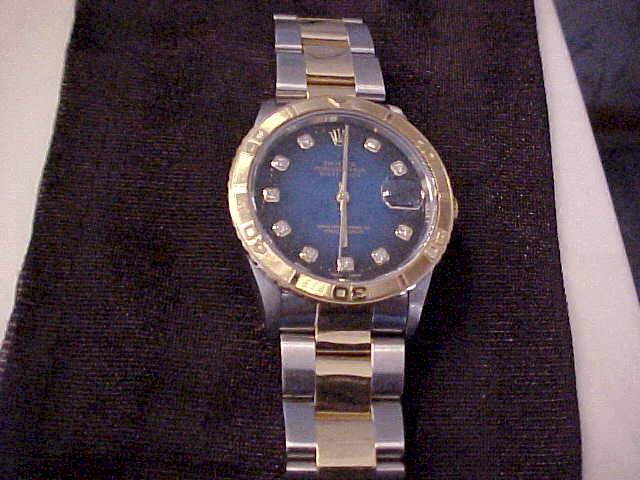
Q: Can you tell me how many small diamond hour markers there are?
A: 10